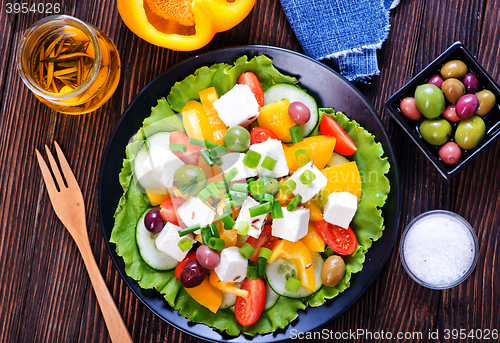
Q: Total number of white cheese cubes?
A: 11